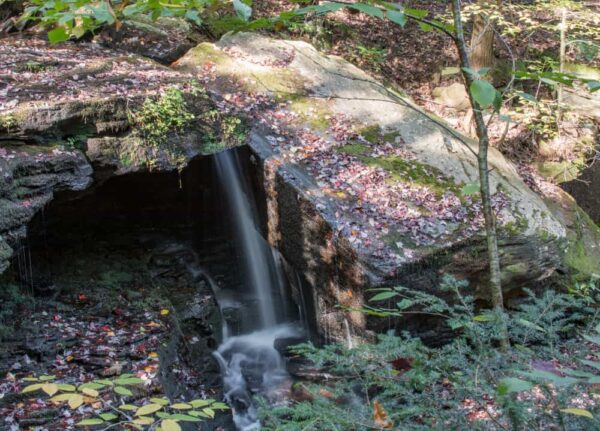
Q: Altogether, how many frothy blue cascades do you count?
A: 1